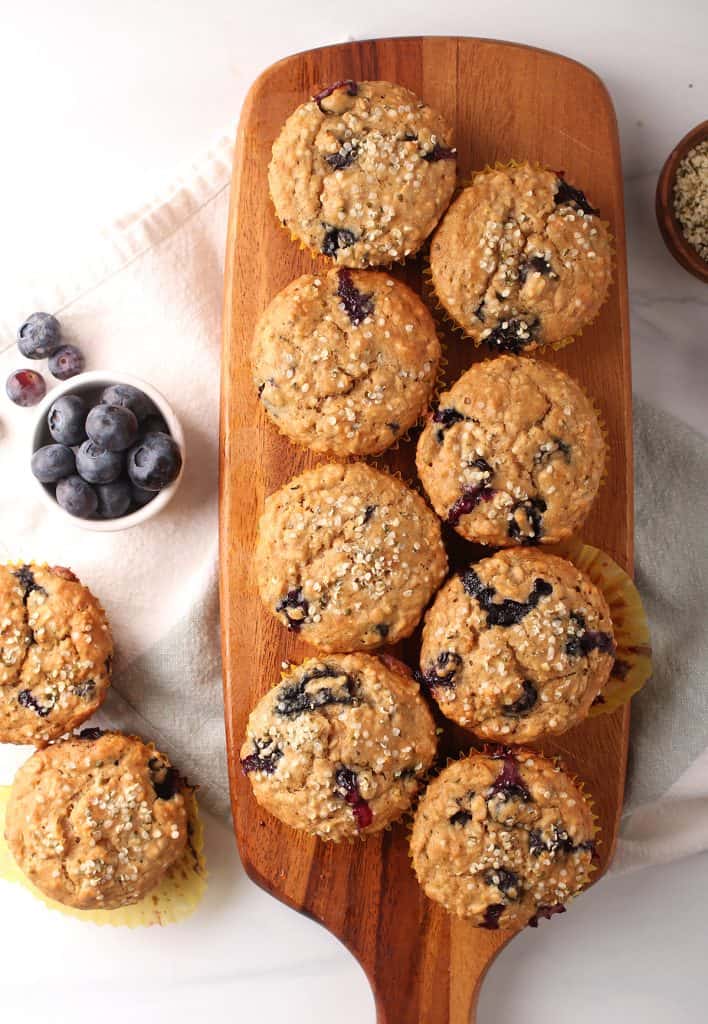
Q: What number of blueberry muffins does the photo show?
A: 10